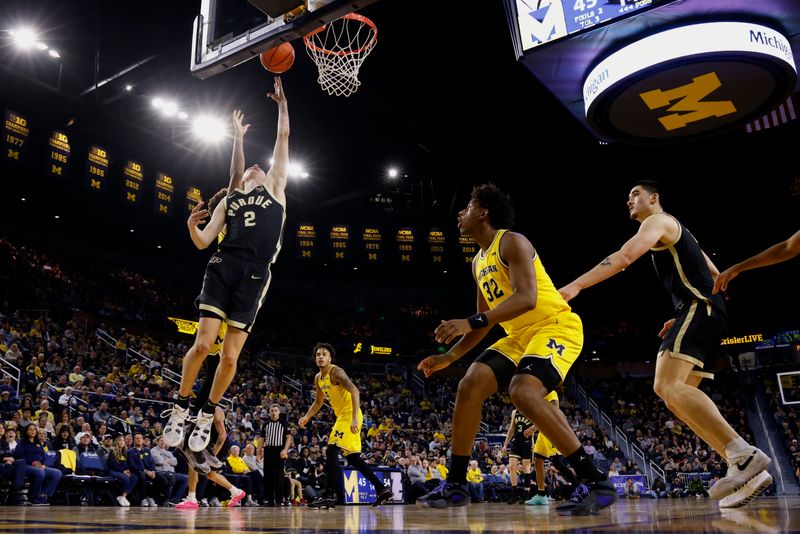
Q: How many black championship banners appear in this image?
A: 12